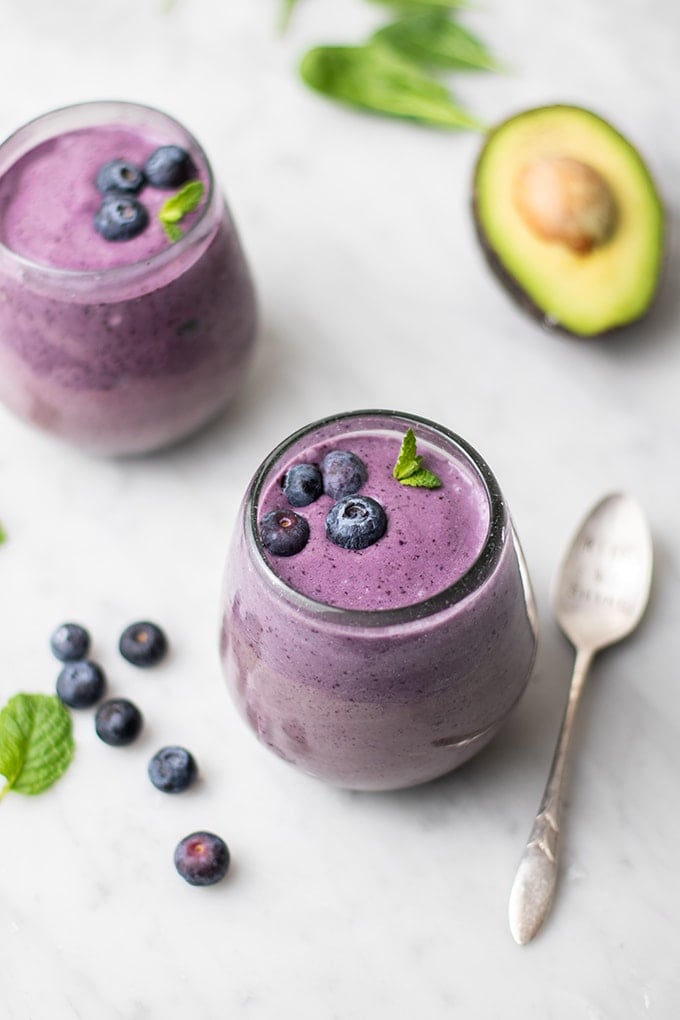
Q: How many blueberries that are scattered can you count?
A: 6